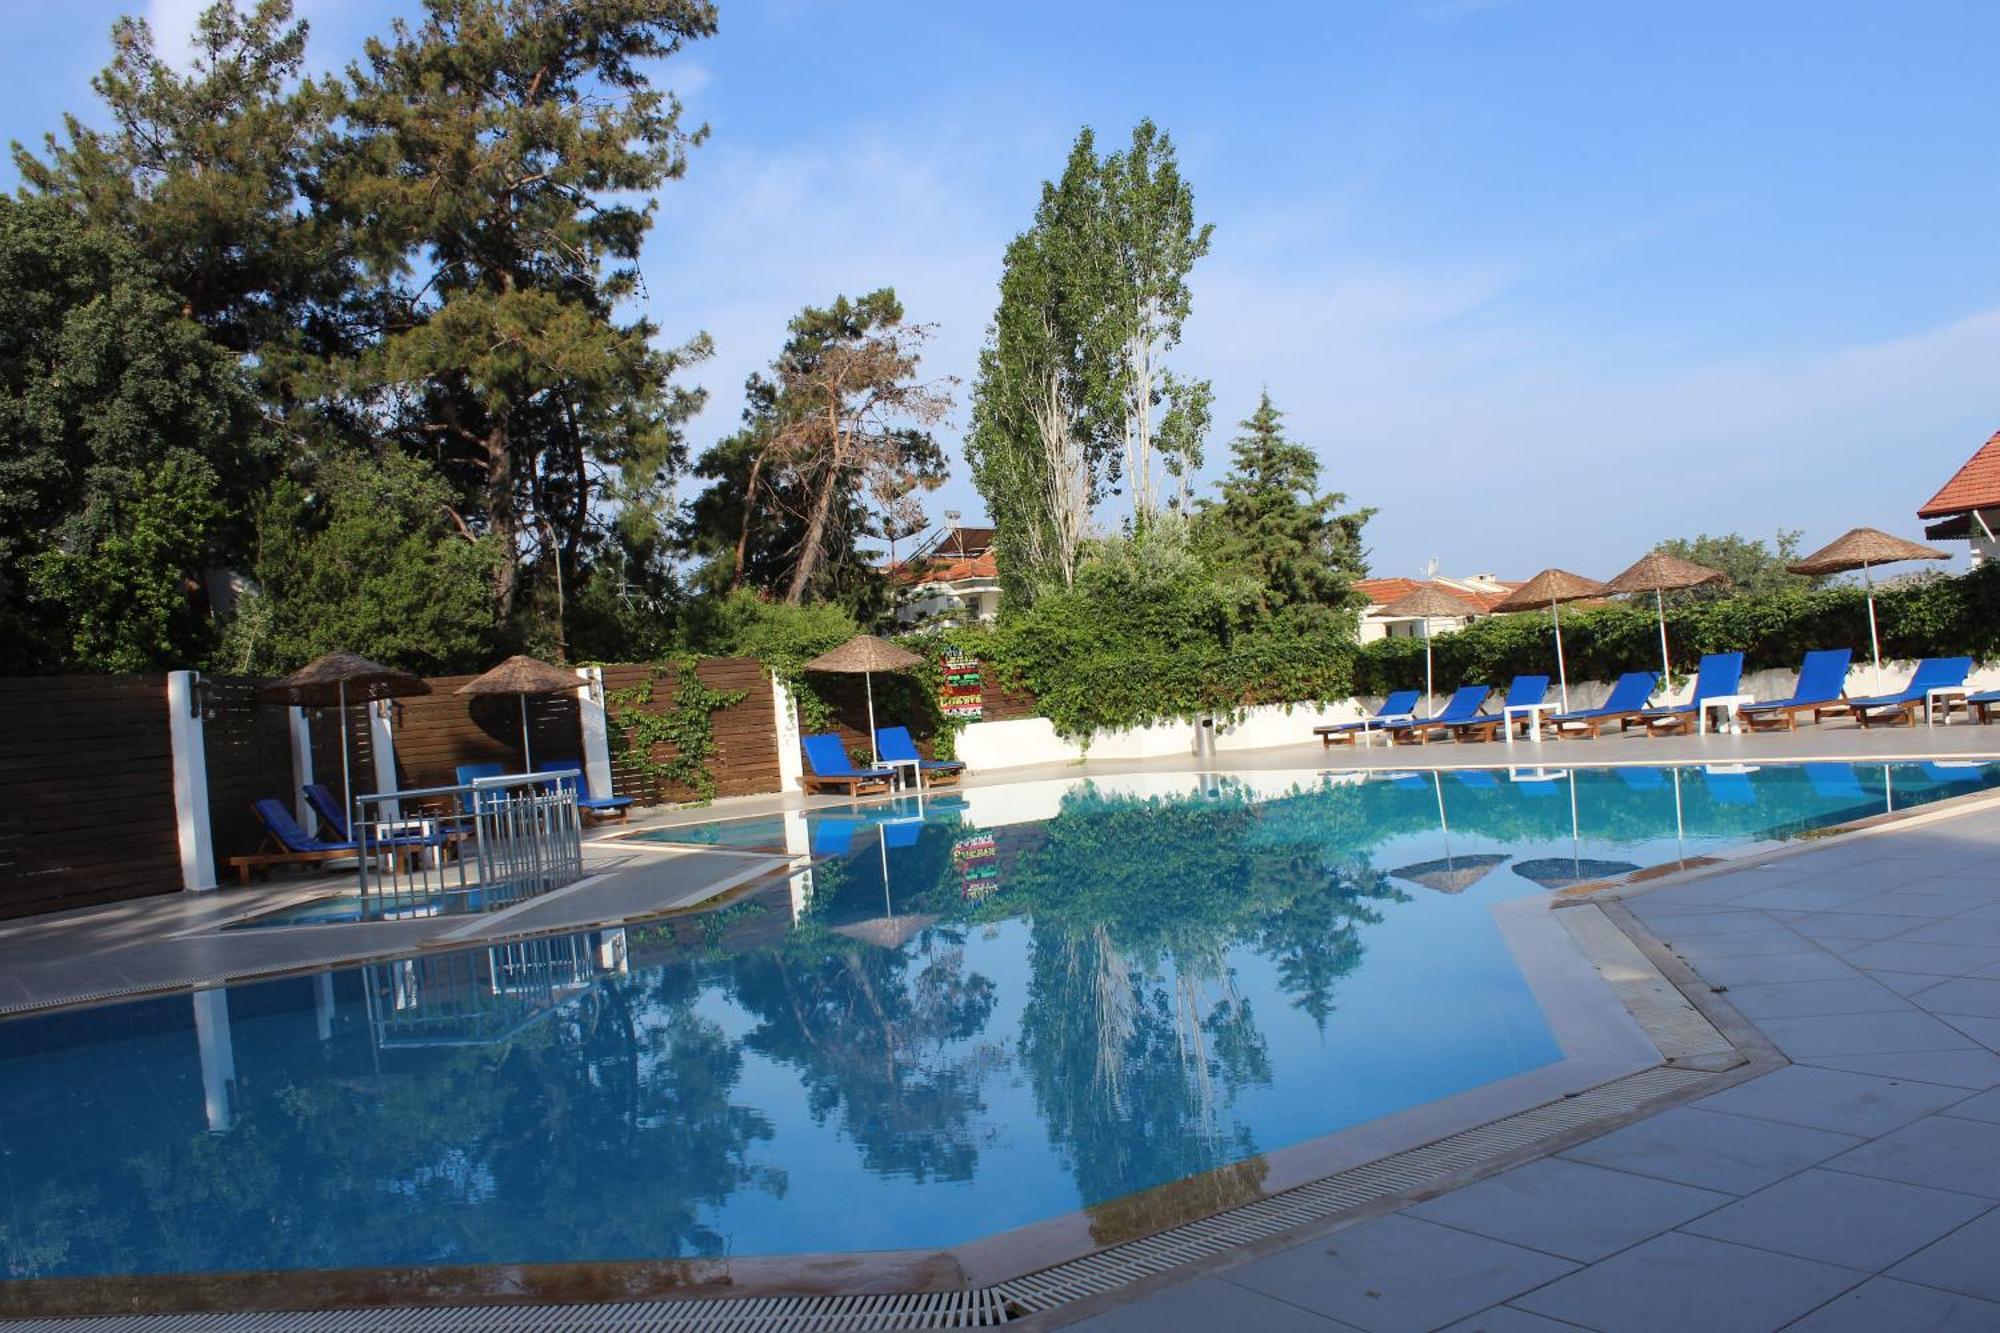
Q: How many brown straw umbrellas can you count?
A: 7